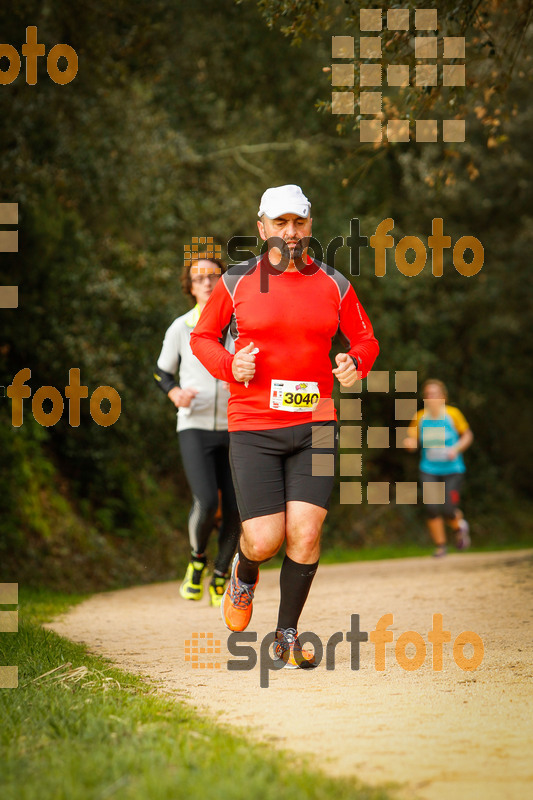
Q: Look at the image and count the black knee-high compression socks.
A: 2